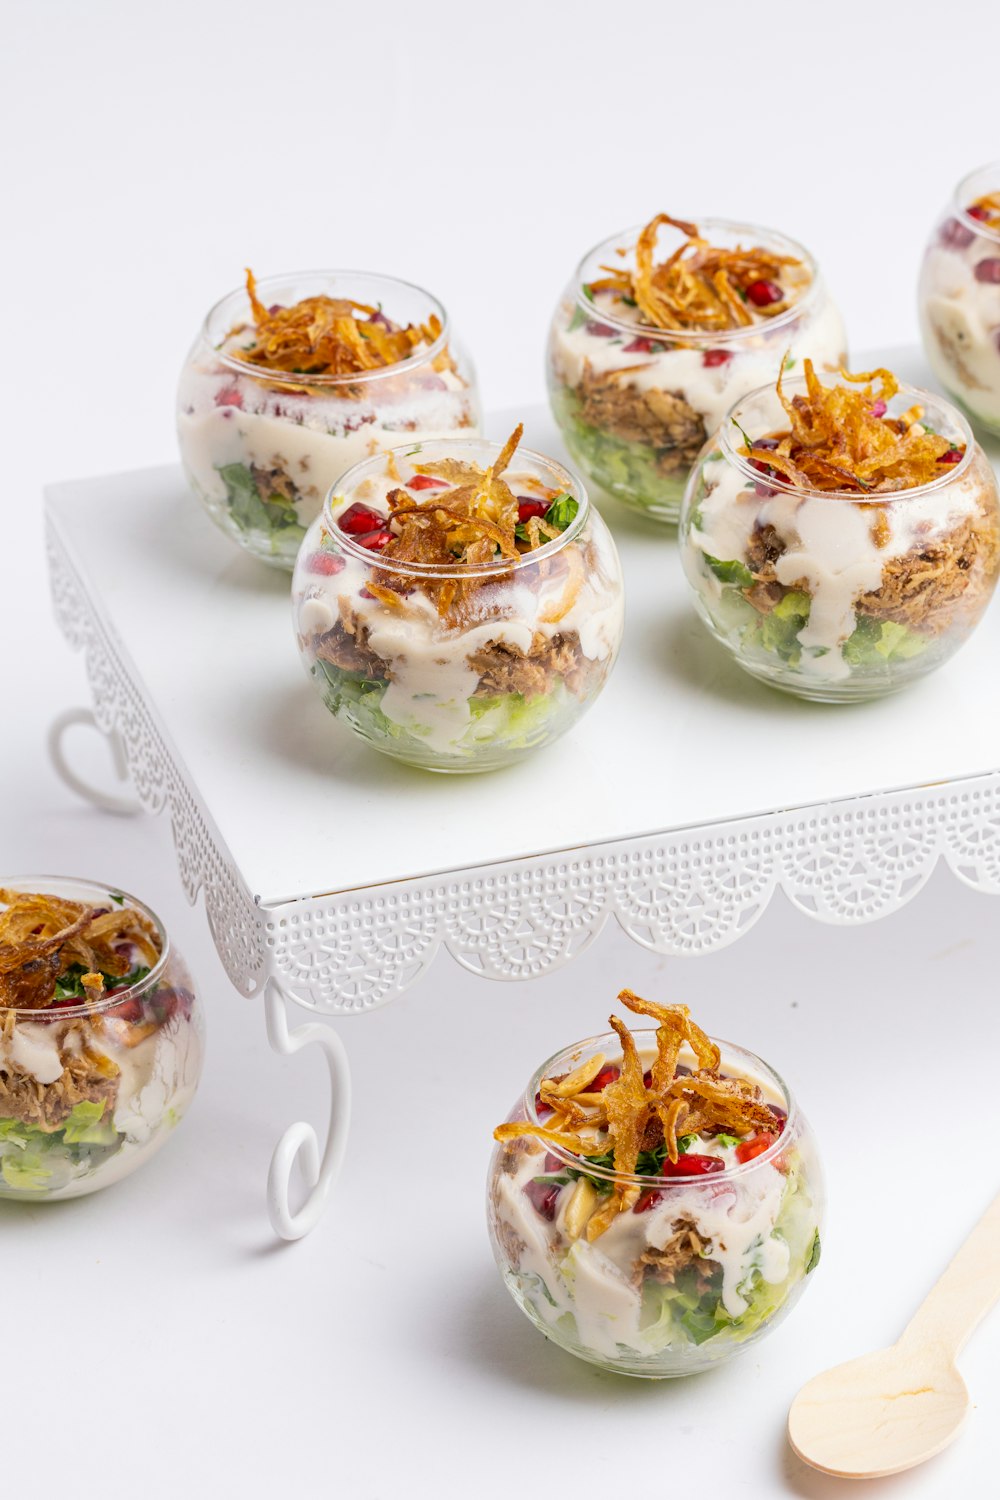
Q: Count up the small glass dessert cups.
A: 7